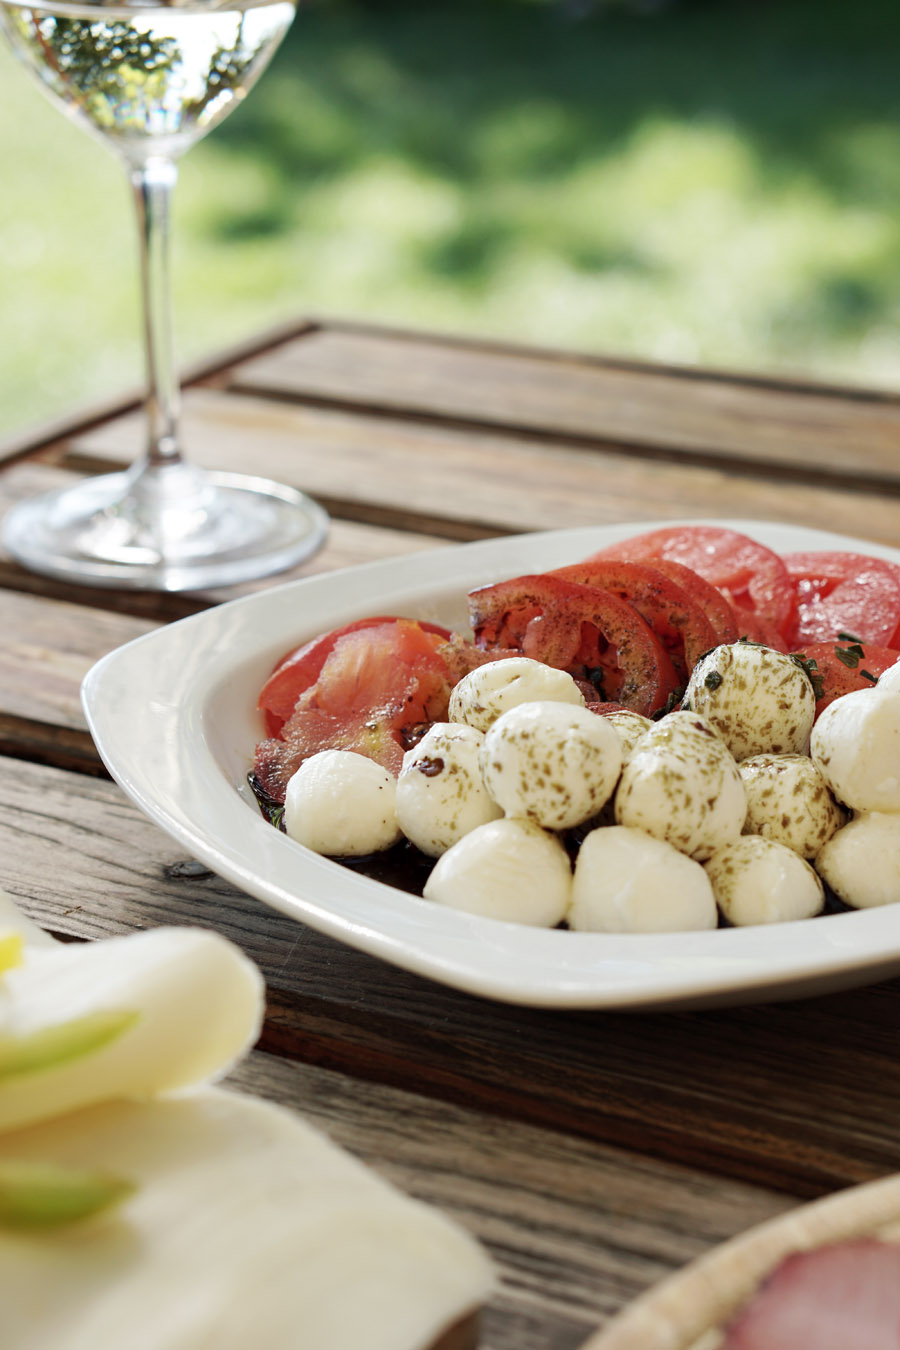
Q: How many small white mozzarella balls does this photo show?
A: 14